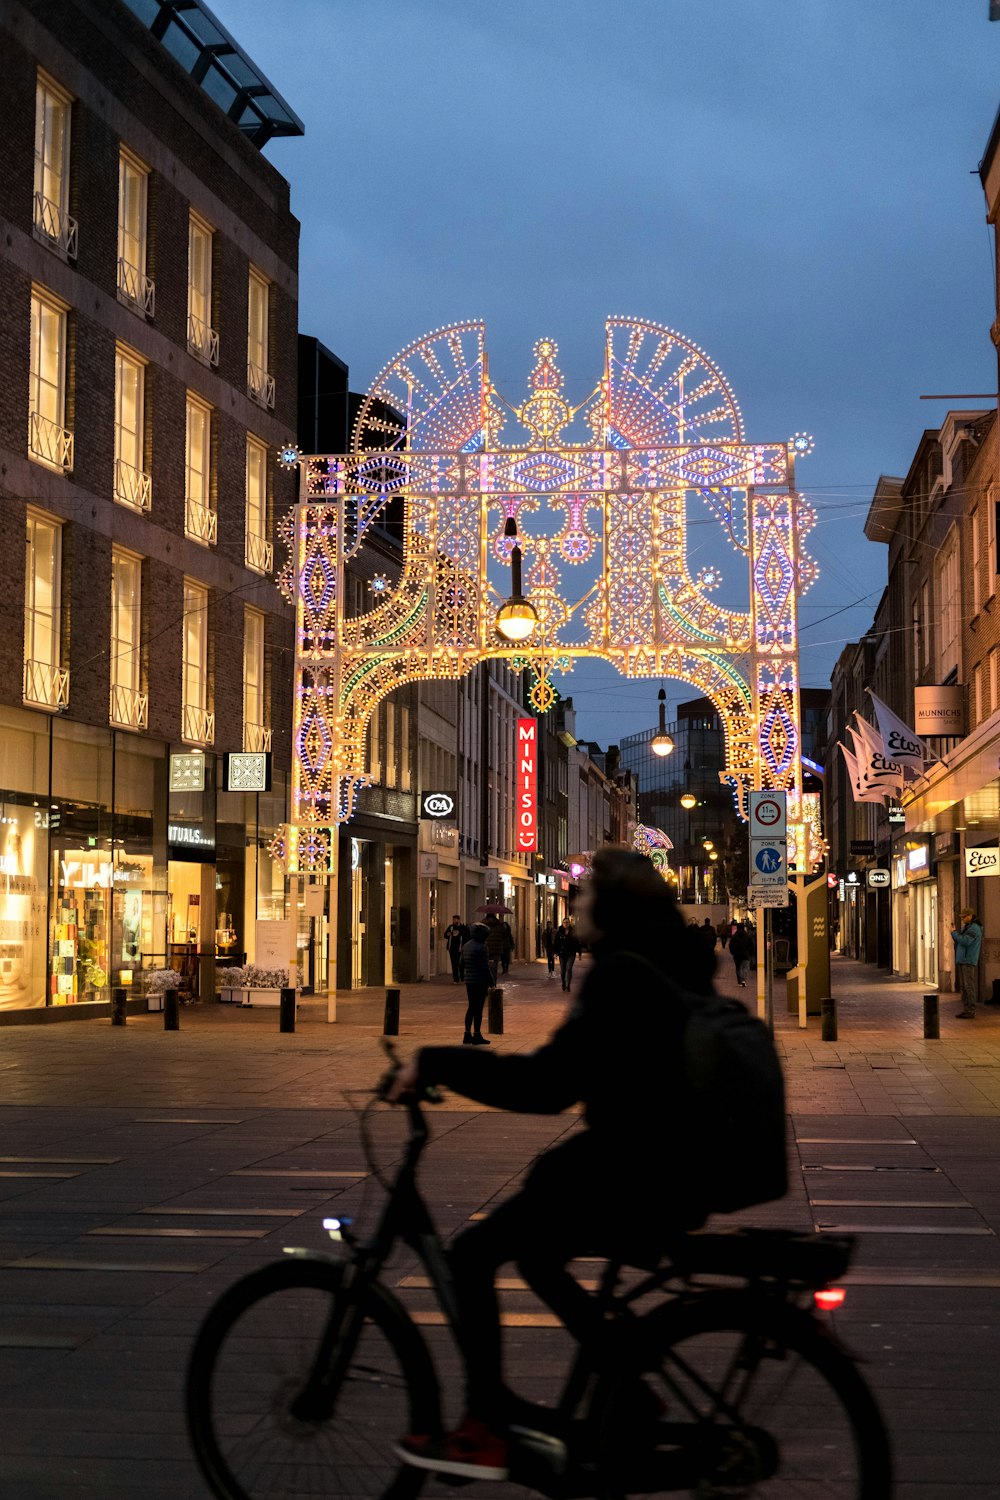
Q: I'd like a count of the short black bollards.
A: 7